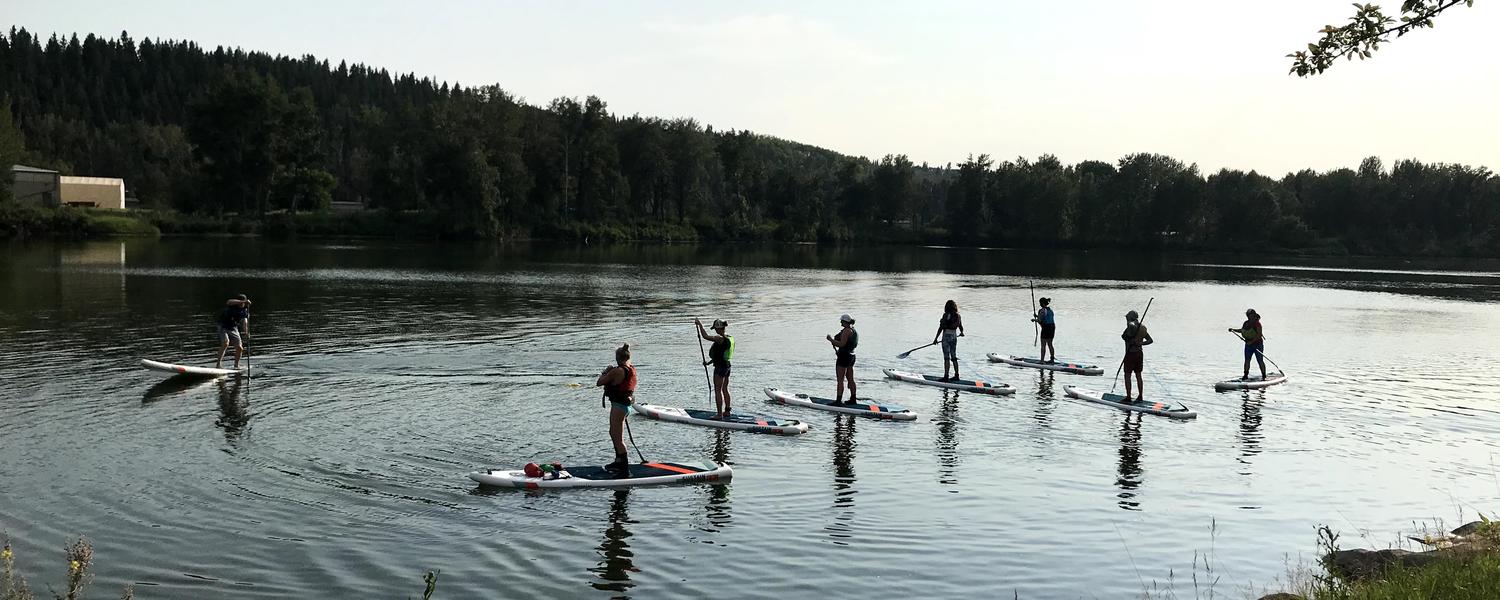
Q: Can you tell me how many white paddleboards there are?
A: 8